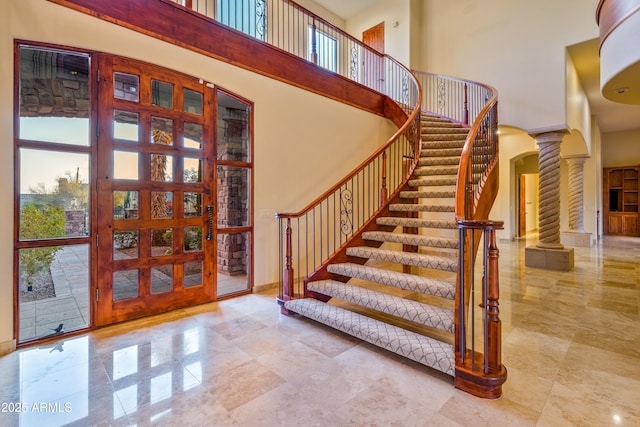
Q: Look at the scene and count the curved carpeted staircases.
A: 1